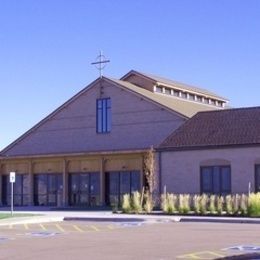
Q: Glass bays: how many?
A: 4